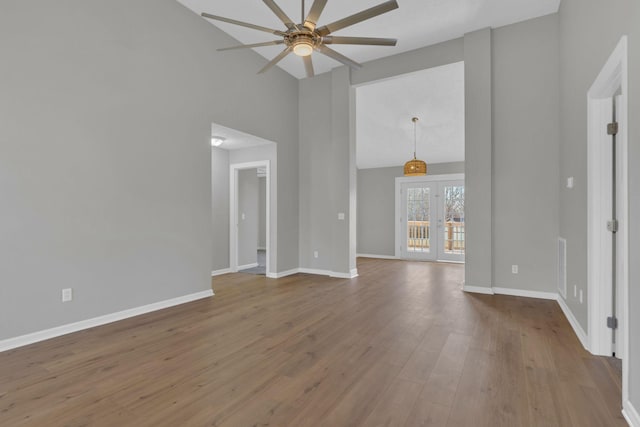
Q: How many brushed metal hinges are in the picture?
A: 3